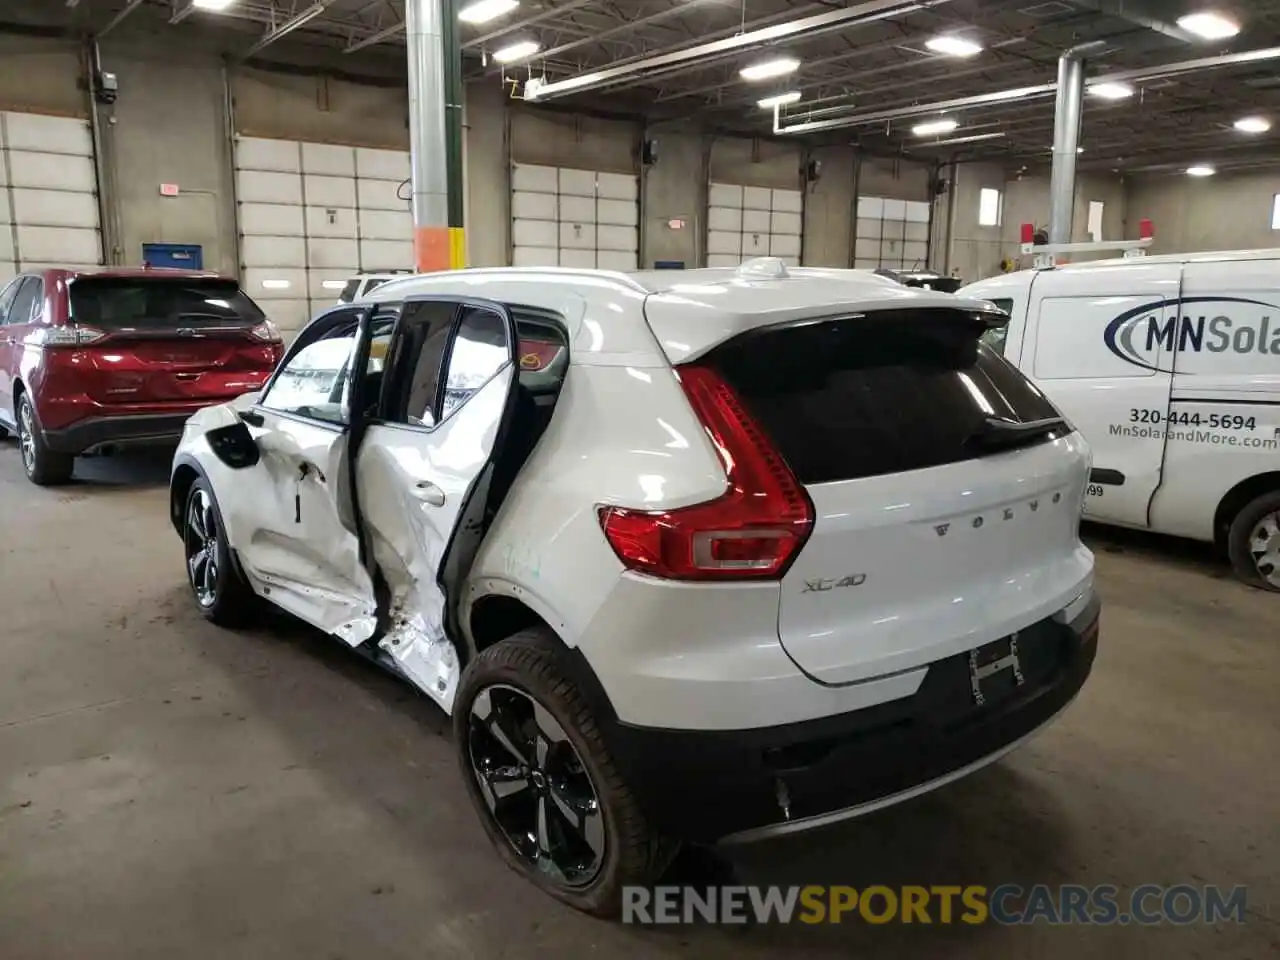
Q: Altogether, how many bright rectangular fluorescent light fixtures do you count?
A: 11